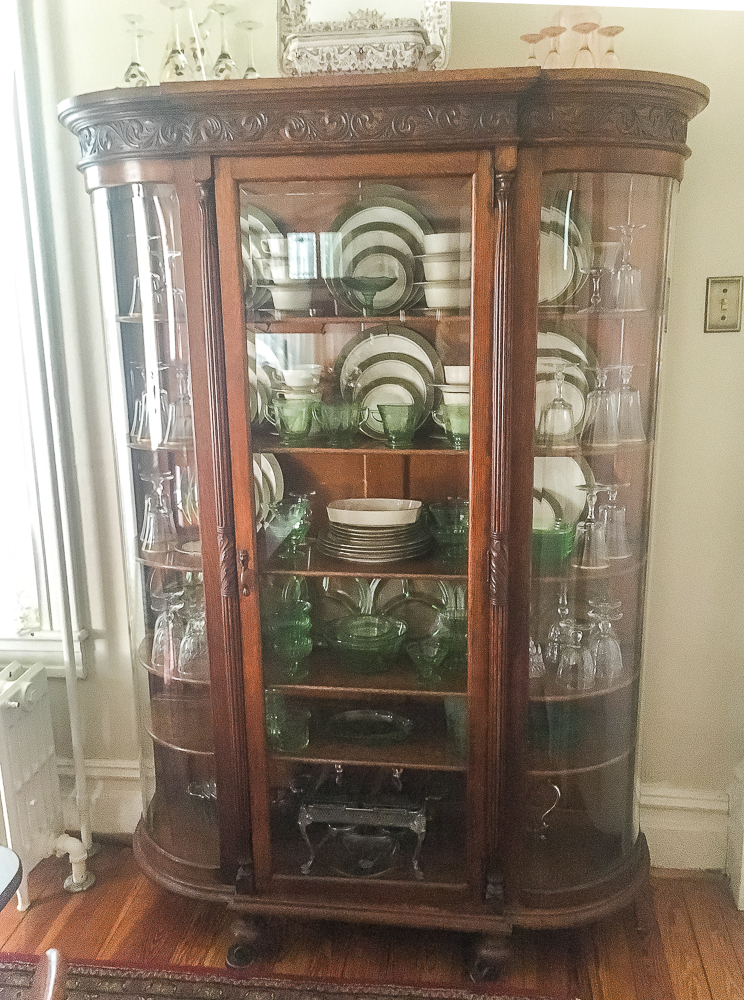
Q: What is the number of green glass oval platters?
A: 1